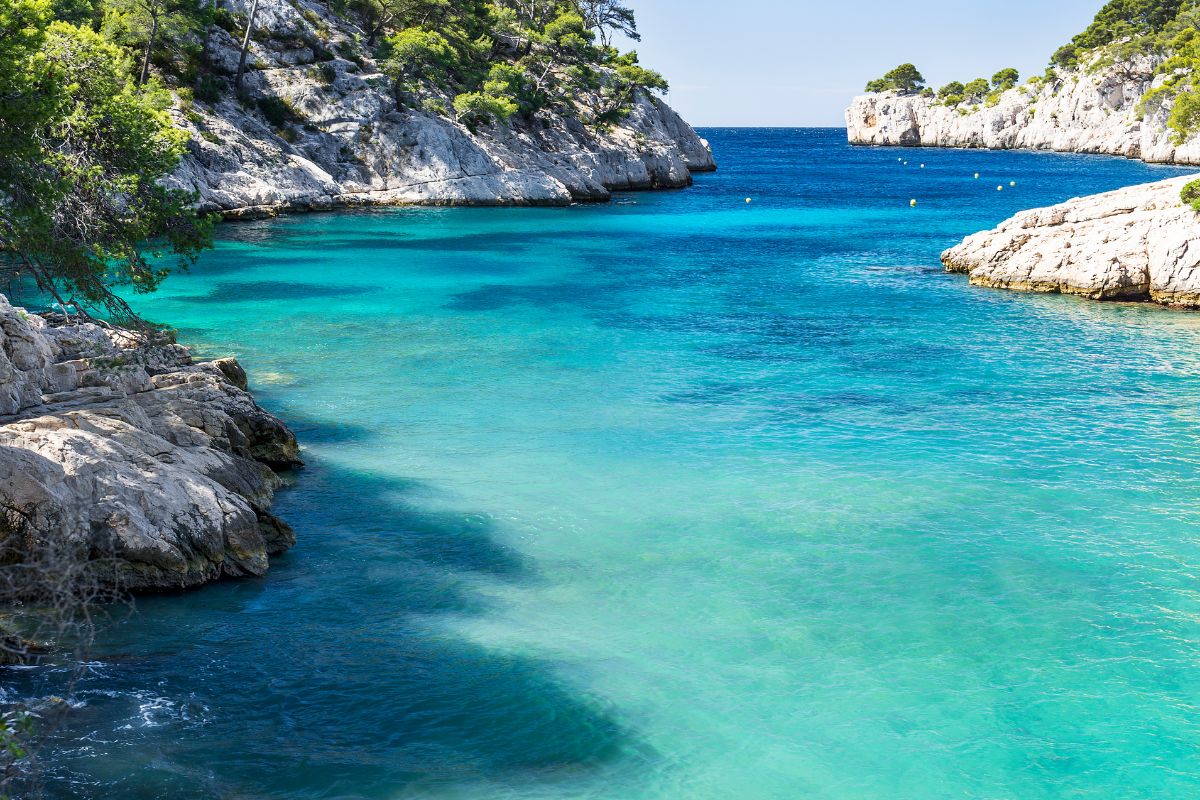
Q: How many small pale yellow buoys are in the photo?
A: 8